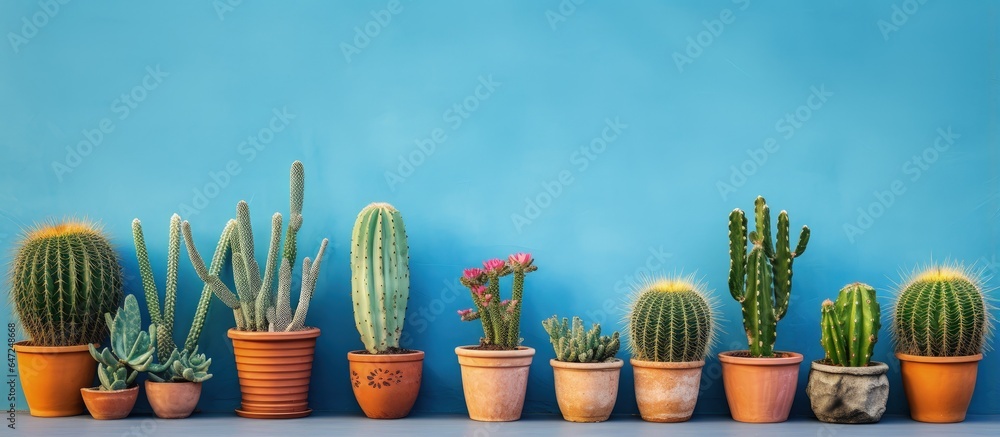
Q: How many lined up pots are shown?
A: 11